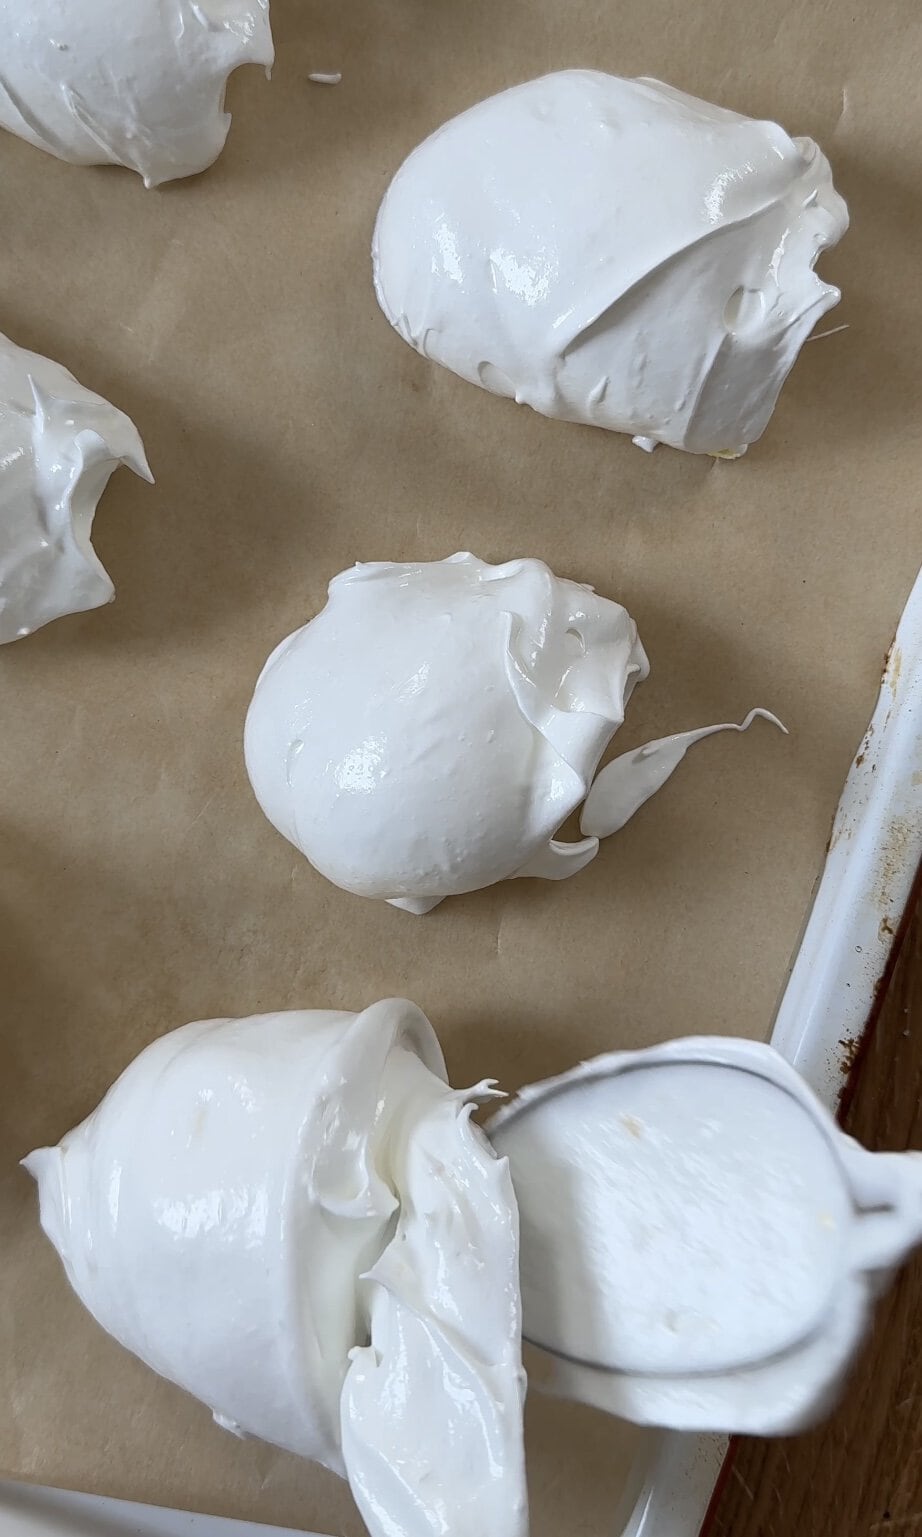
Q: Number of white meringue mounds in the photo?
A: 5